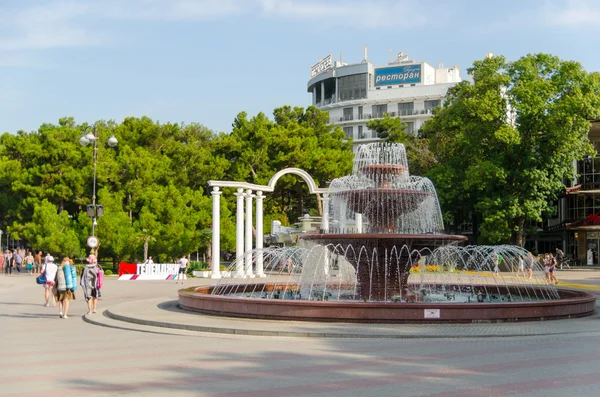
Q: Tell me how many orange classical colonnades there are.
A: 0